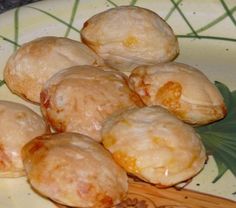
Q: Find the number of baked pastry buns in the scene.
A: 7